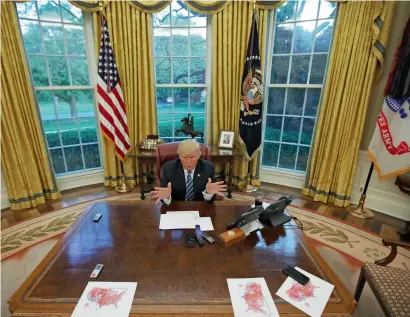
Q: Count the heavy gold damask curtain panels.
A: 4